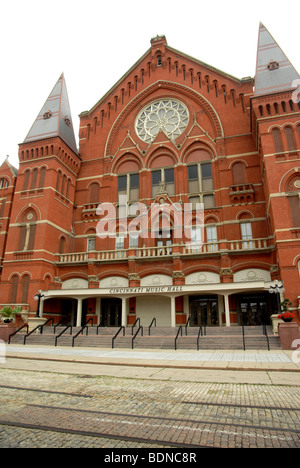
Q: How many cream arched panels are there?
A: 5